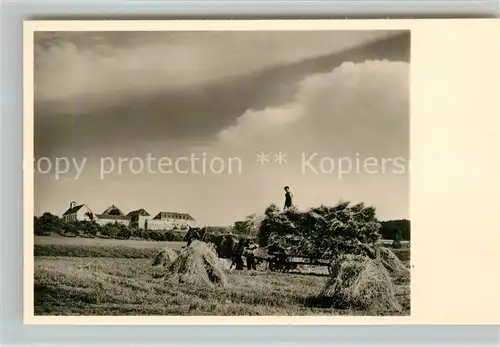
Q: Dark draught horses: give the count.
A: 2